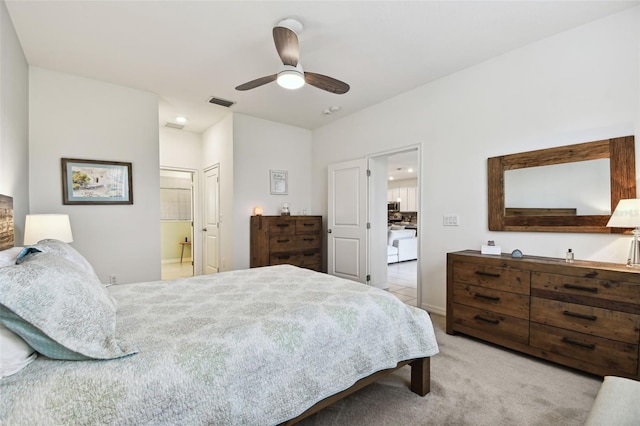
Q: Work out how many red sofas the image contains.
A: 0